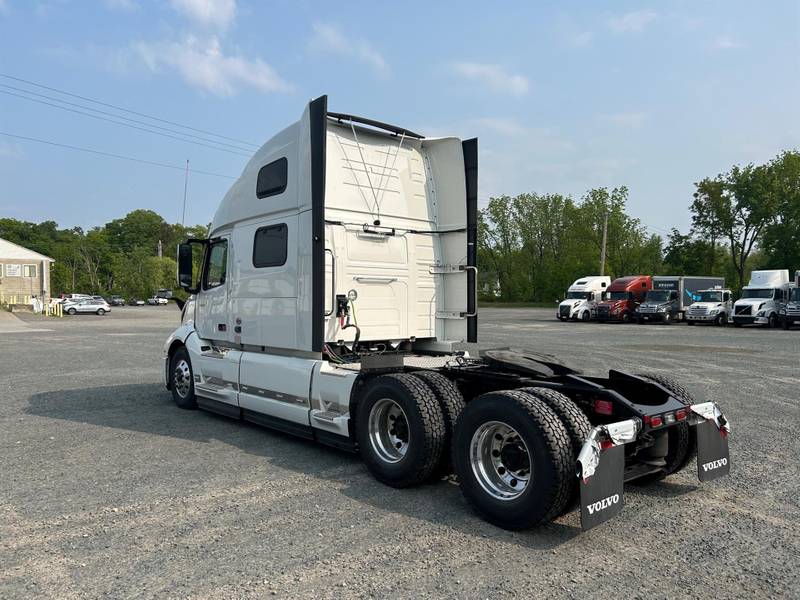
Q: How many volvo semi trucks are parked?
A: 4